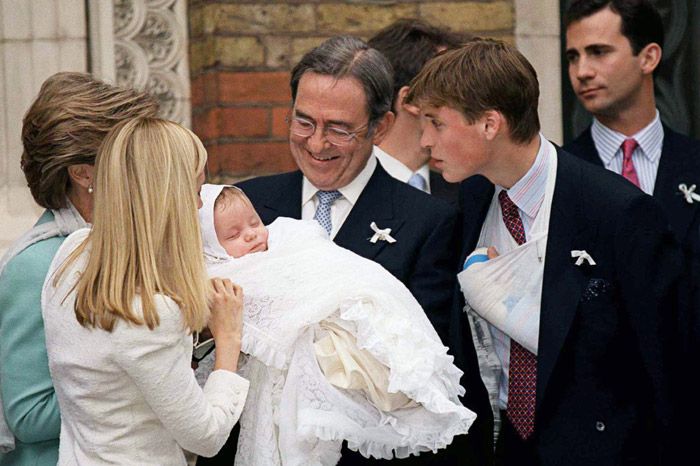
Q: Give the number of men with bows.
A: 3